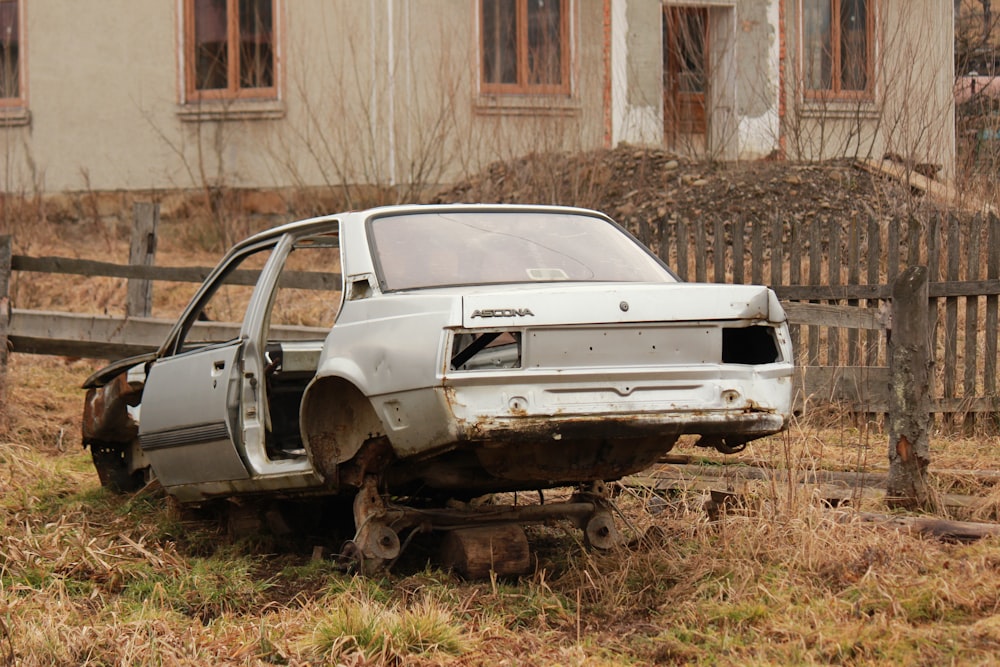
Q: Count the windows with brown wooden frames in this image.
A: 4